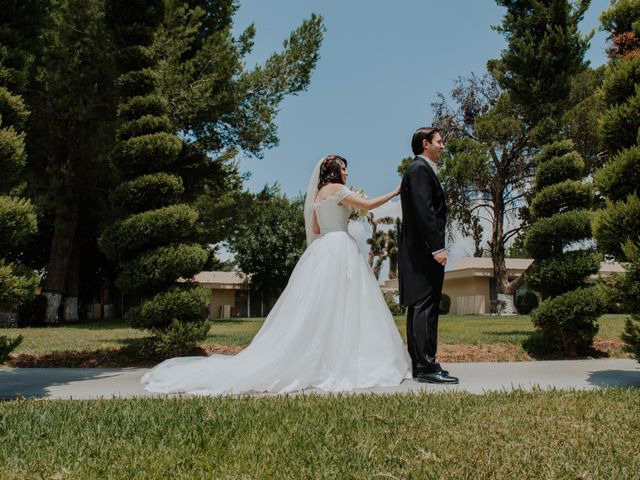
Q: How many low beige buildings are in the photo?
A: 2